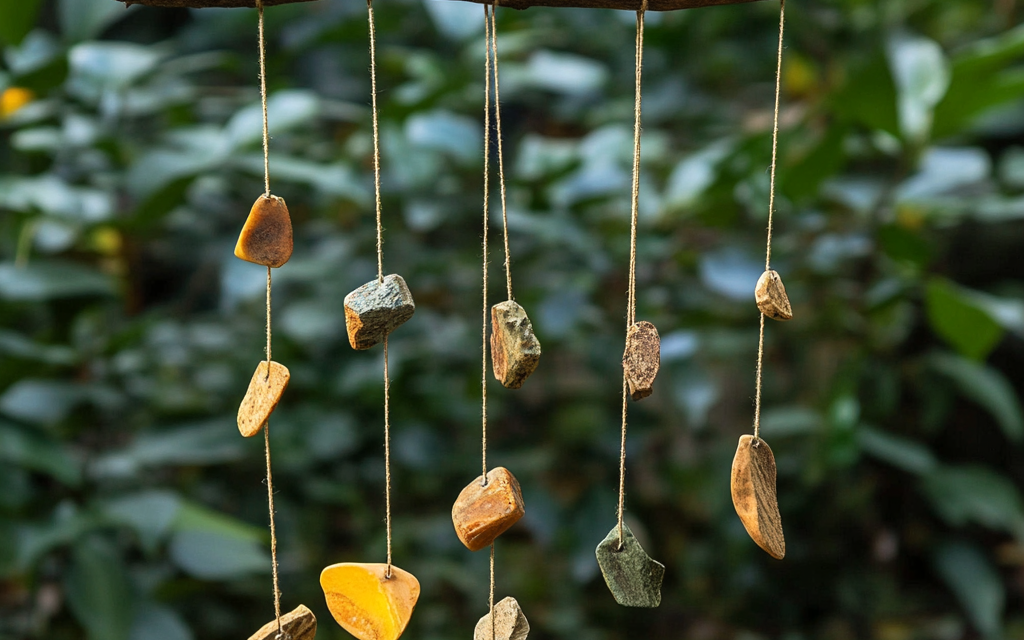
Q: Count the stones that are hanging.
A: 12